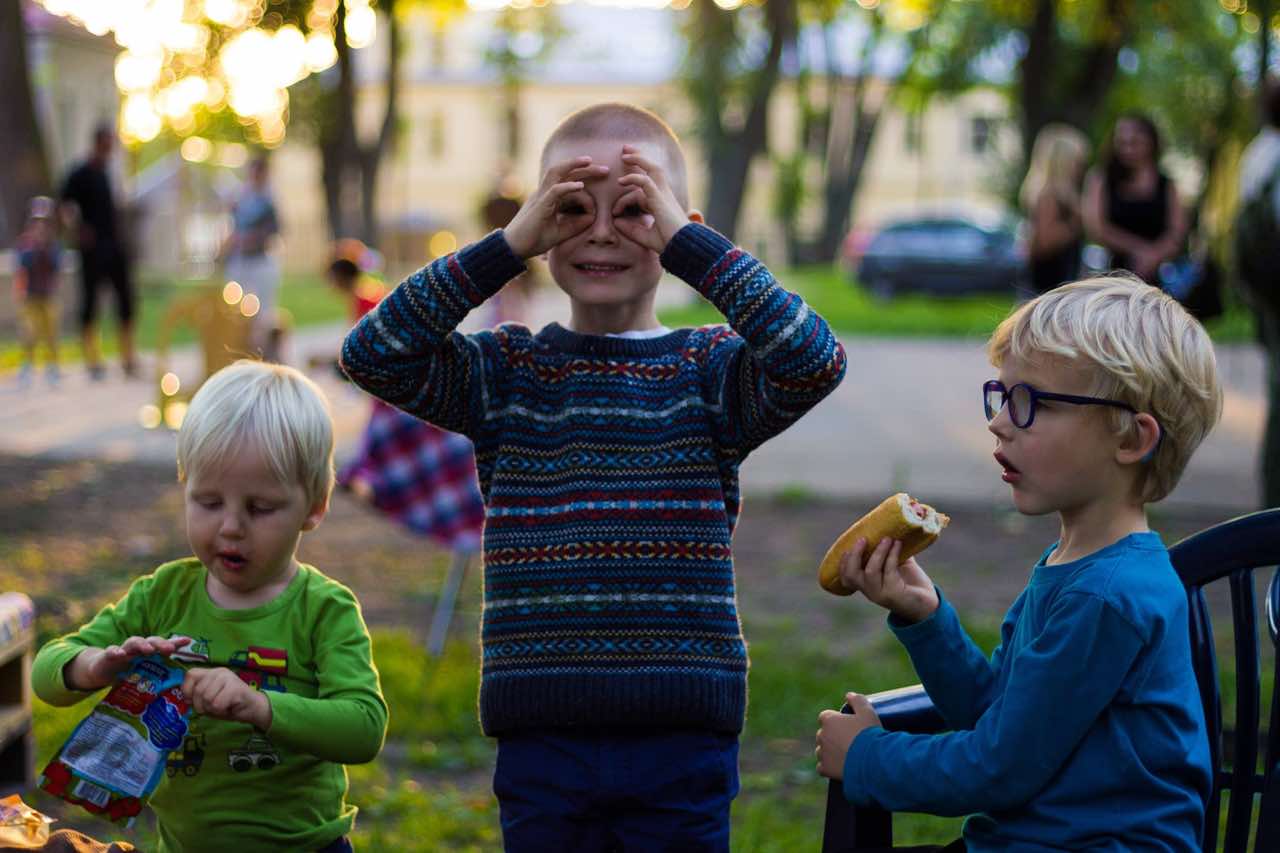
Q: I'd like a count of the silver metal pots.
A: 0